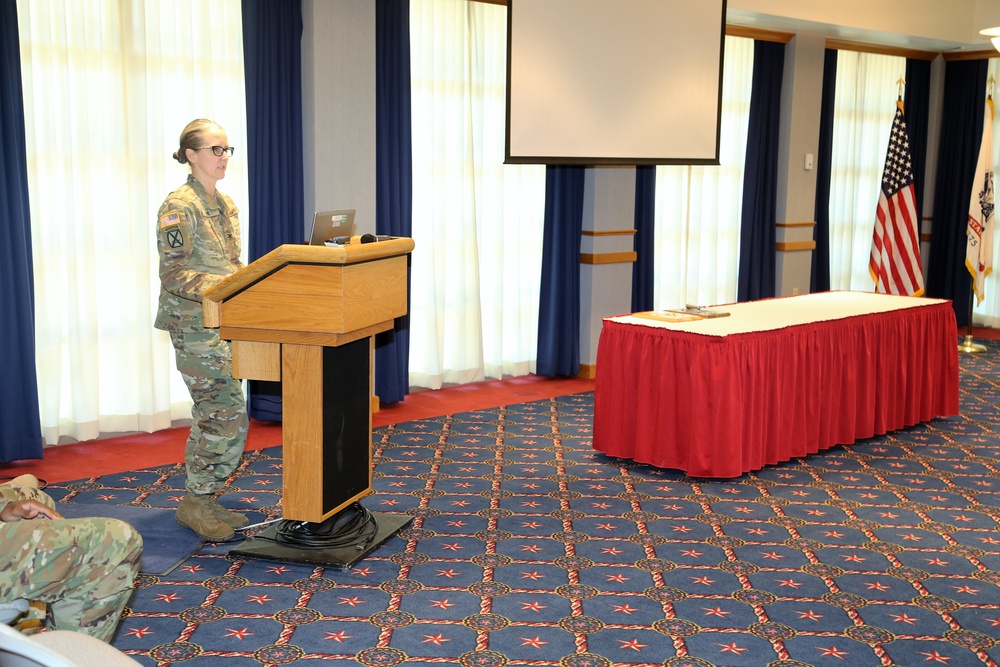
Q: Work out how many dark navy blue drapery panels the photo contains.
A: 9